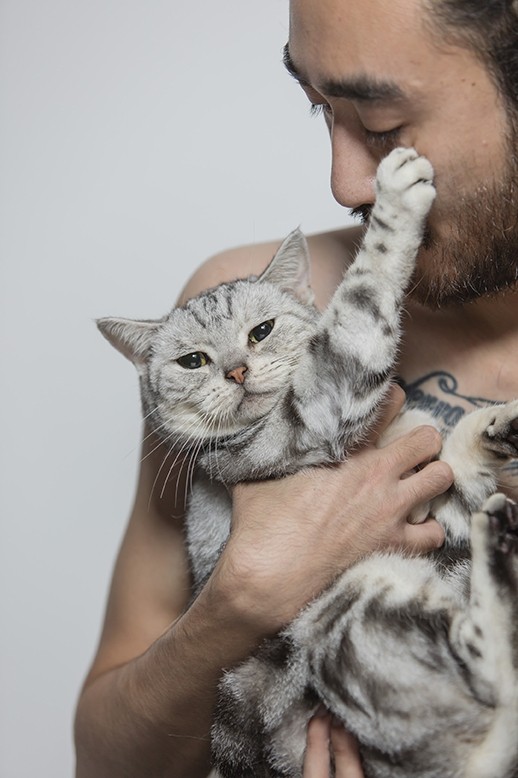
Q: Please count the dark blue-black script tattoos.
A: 1